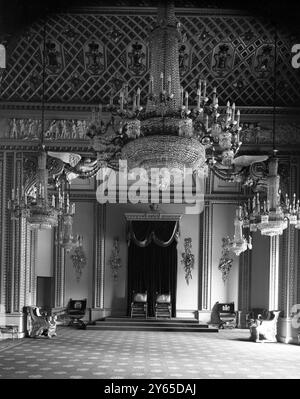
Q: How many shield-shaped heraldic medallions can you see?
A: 6